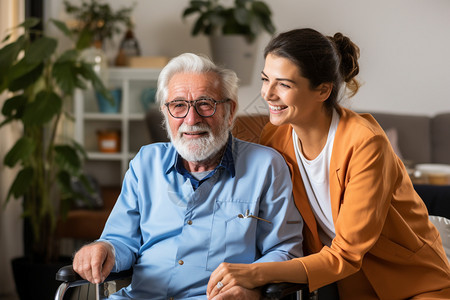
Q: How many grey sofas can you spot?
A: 1